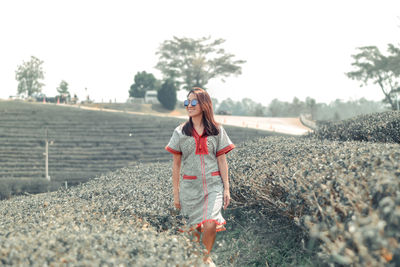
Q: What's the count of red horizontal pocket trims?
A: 2